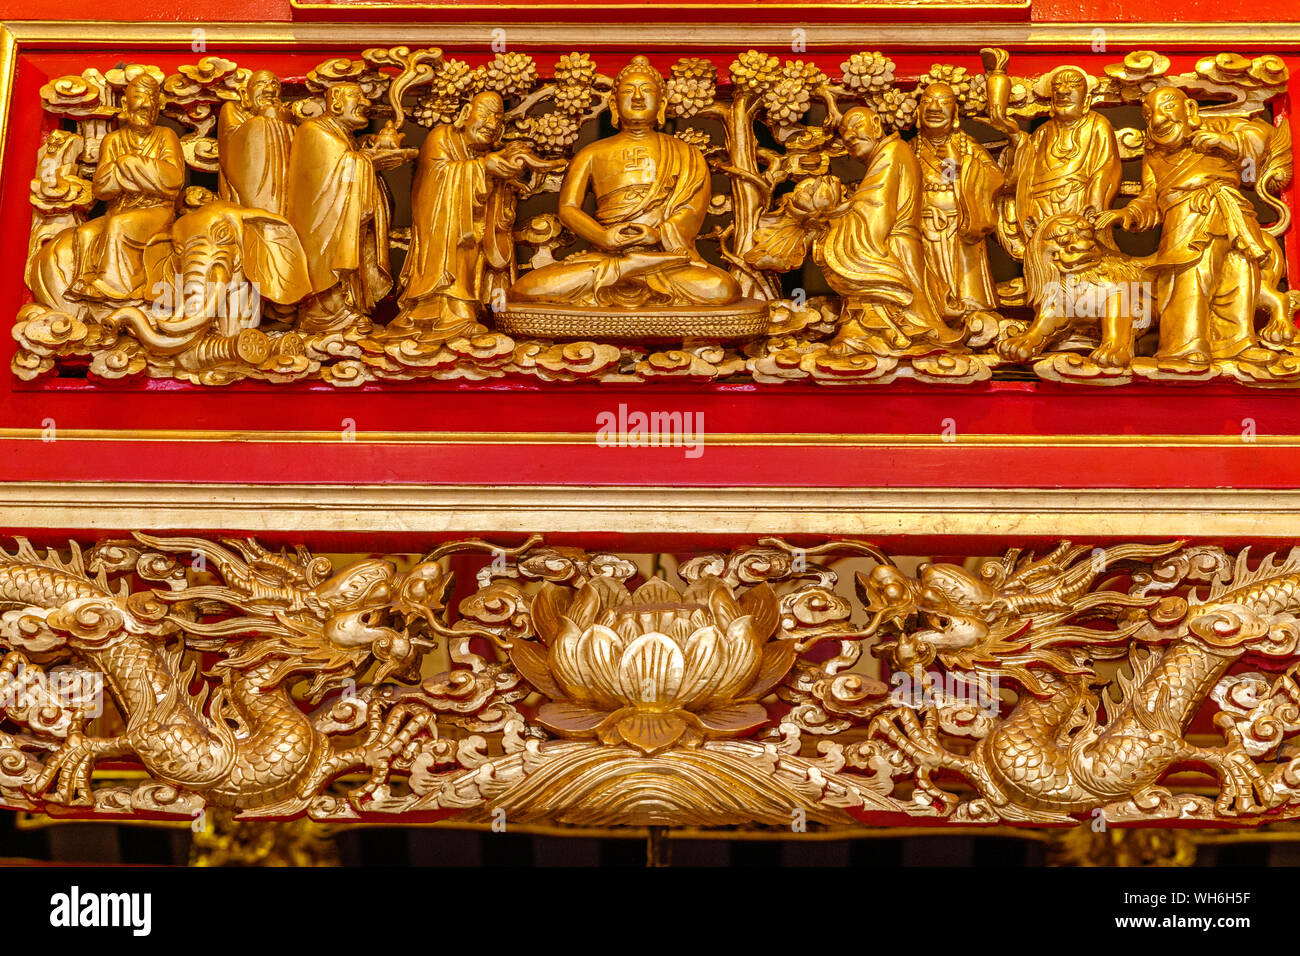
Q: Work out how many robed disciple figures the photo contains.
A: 8